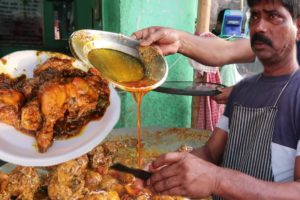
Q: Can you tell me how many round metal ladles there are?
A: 1